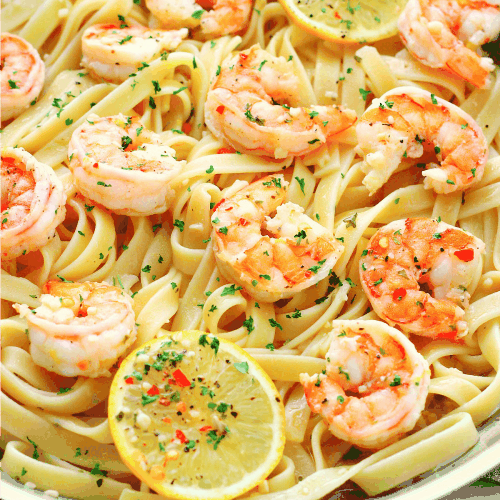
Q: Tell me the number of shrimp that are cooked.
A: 12